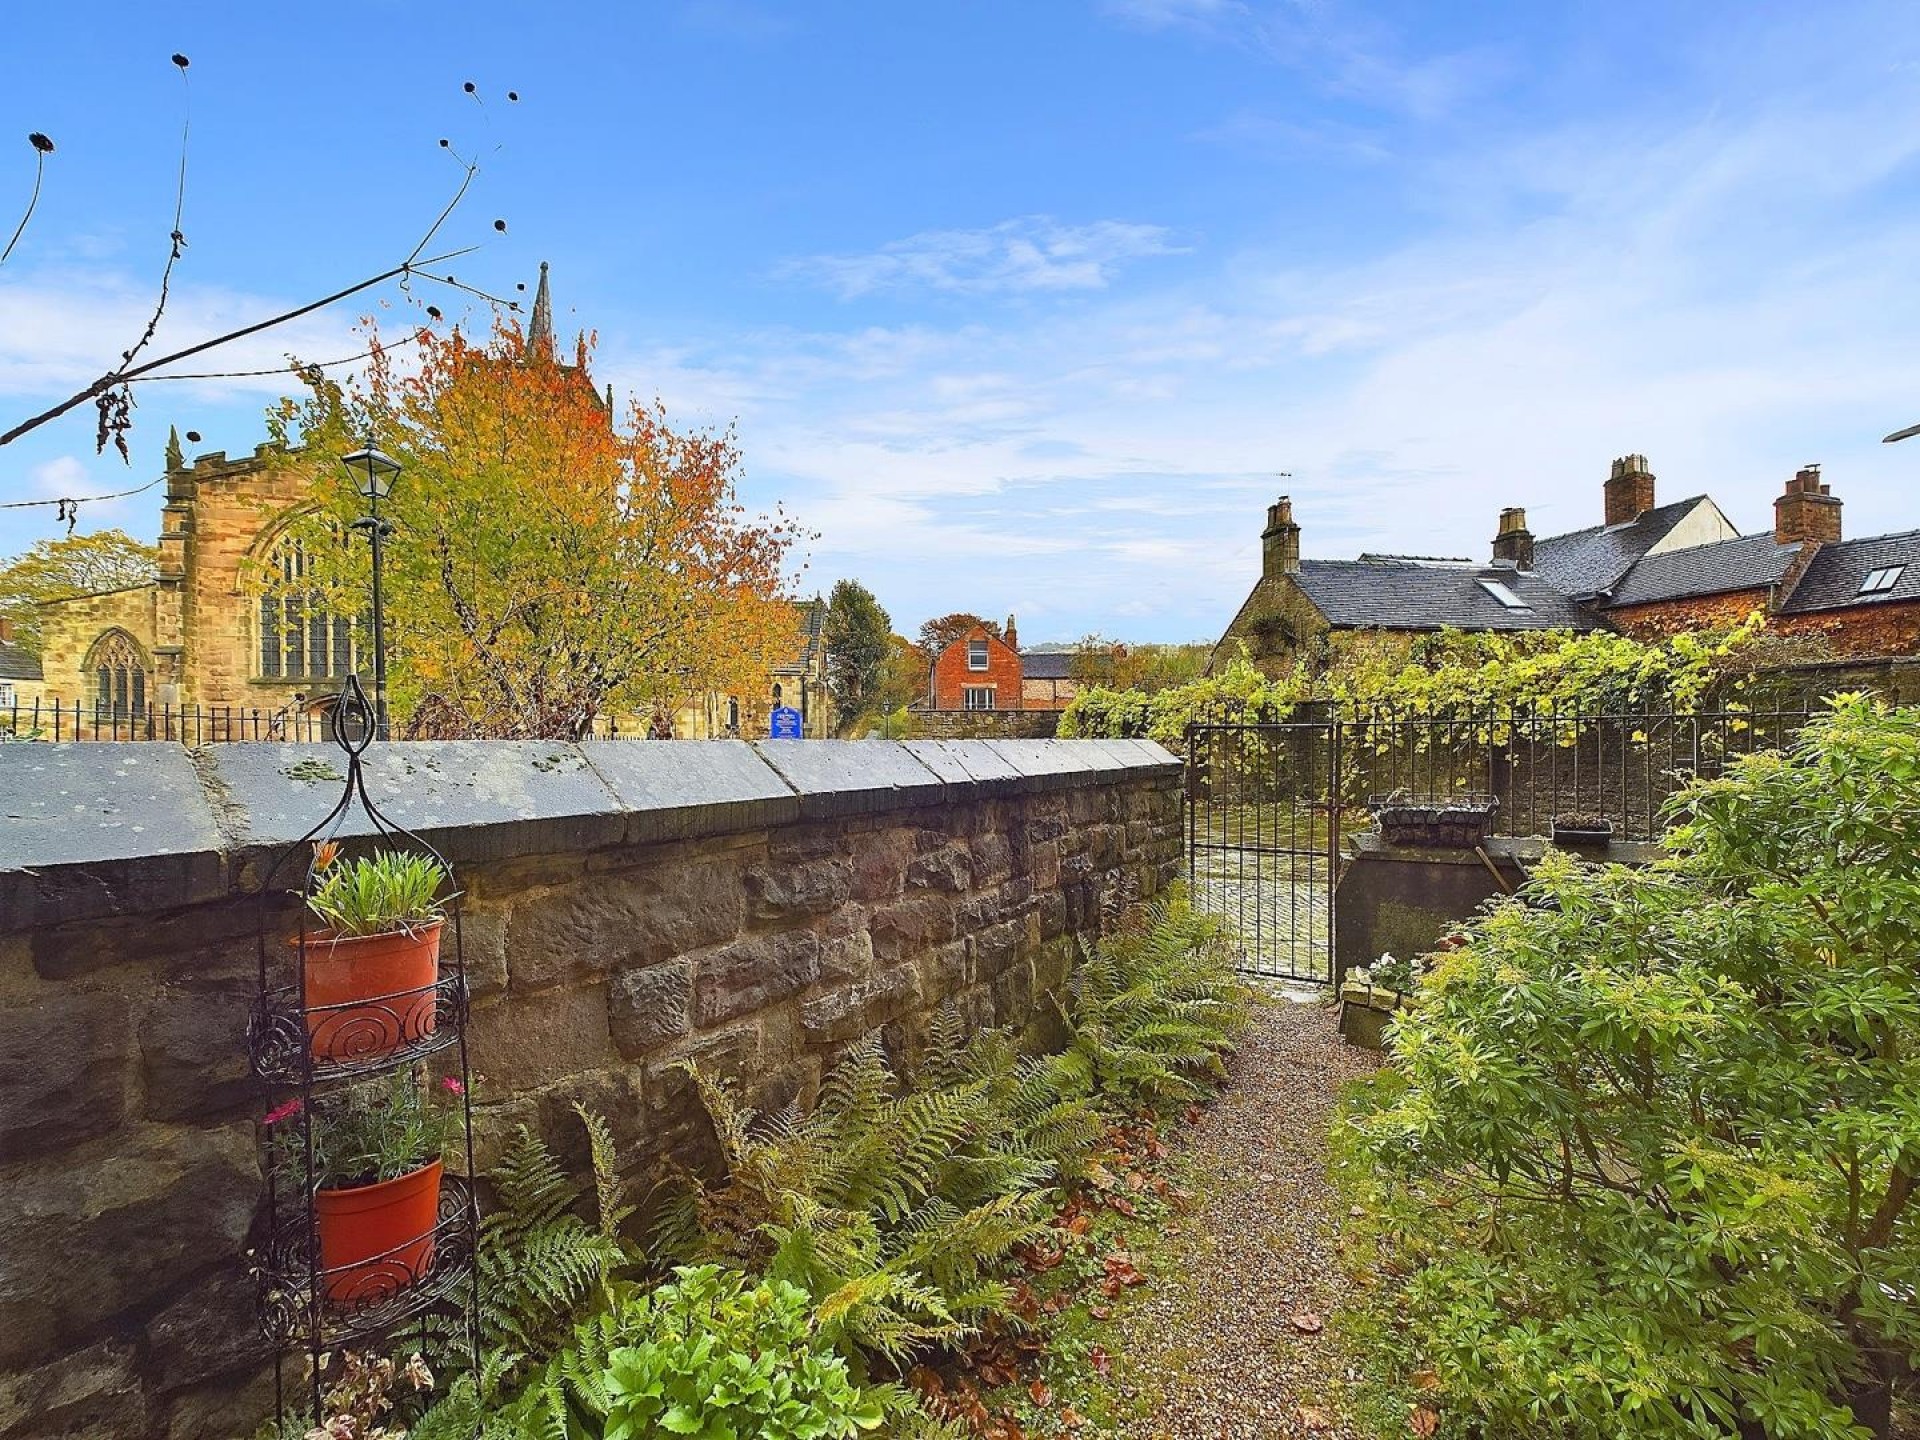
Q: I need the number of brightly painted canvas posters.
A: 0